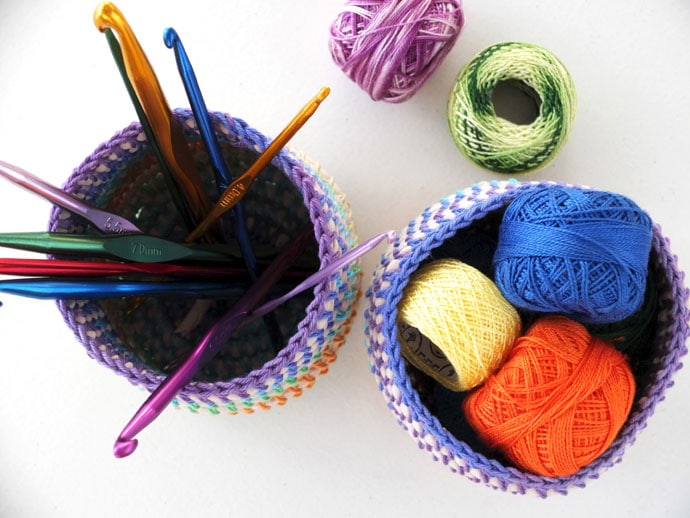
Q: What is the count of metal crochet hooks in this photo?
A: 10